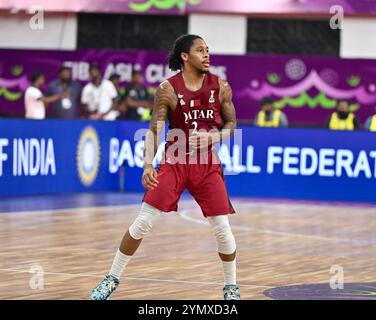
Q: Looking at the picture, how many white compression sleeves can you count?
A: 2